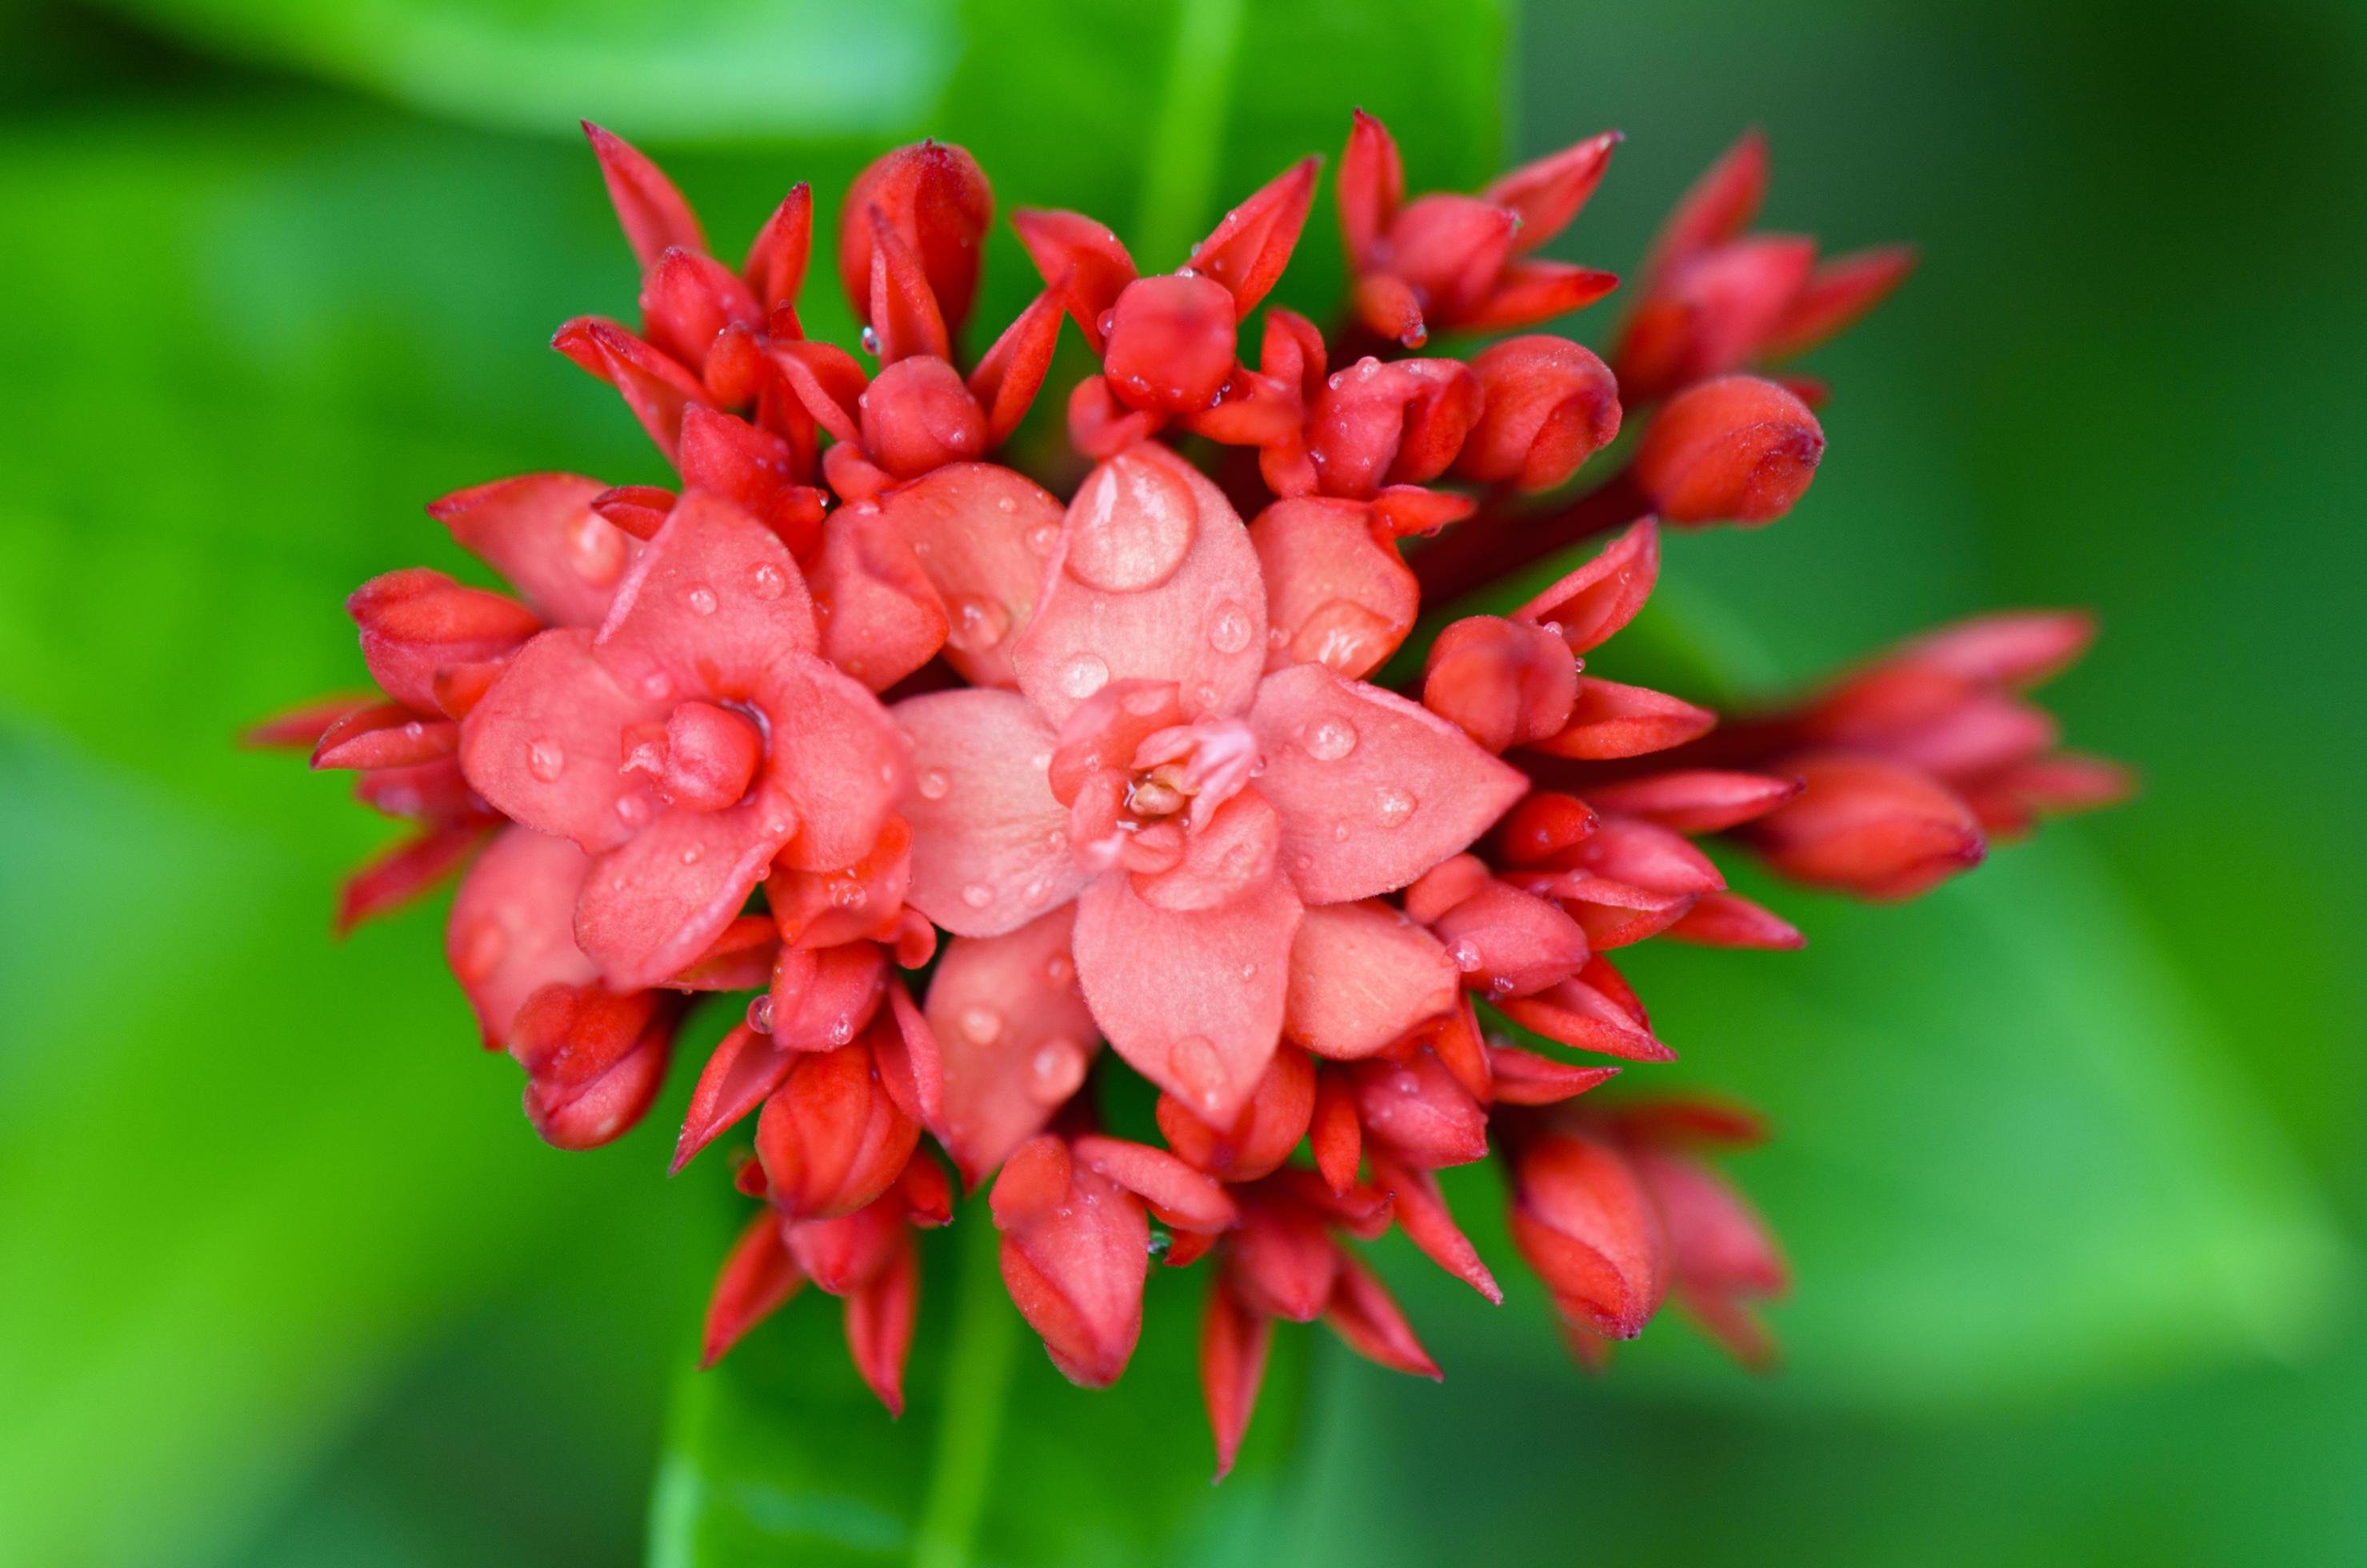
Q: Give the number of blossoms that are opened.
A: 2